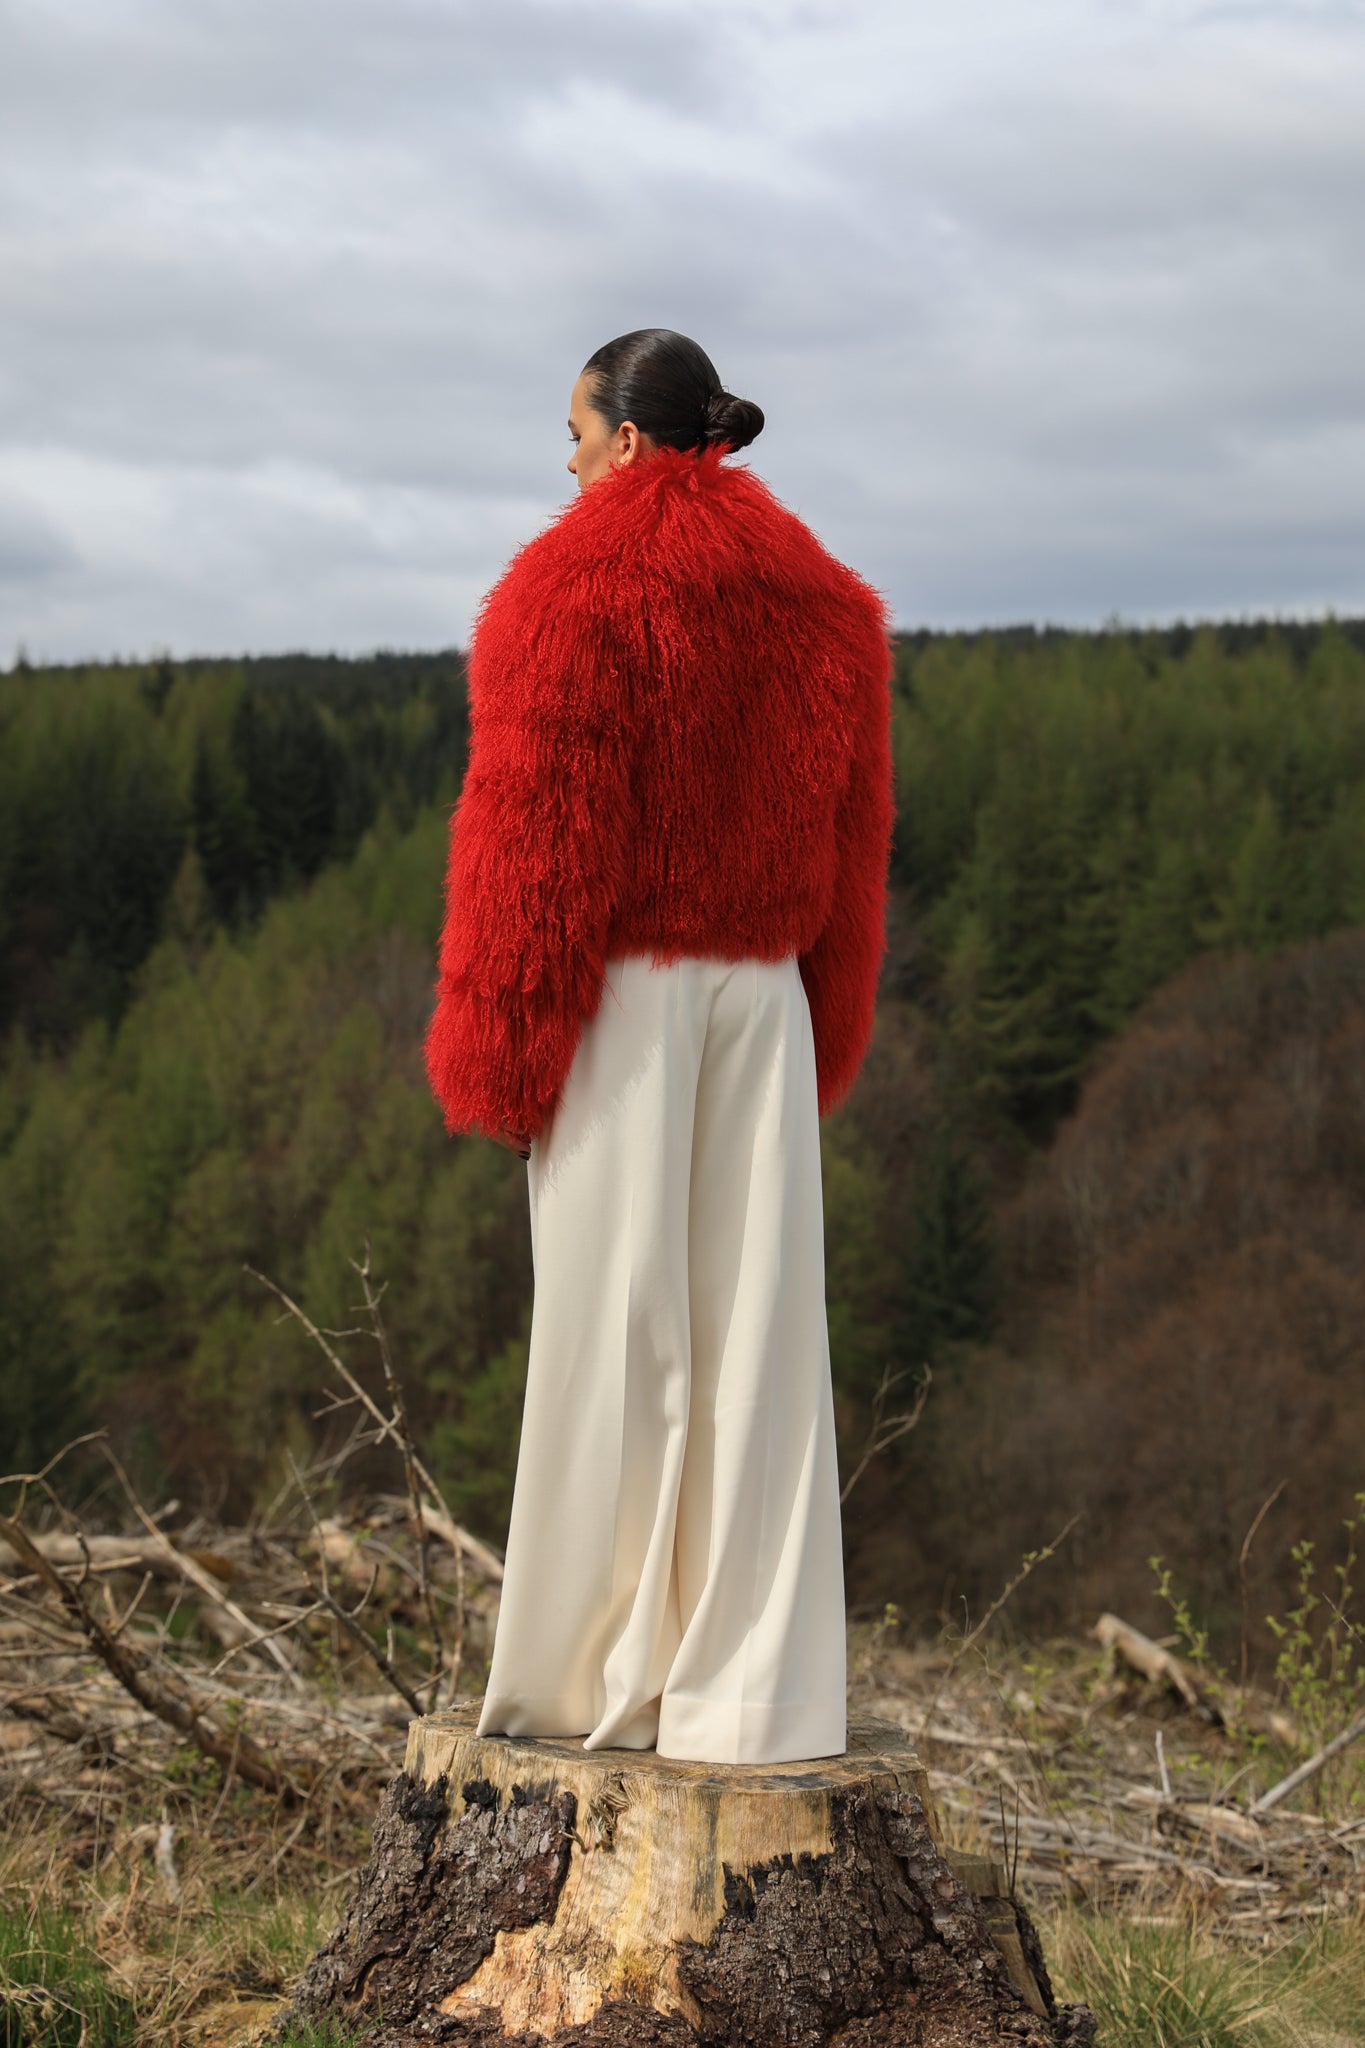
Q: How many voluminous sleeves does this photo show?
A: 2